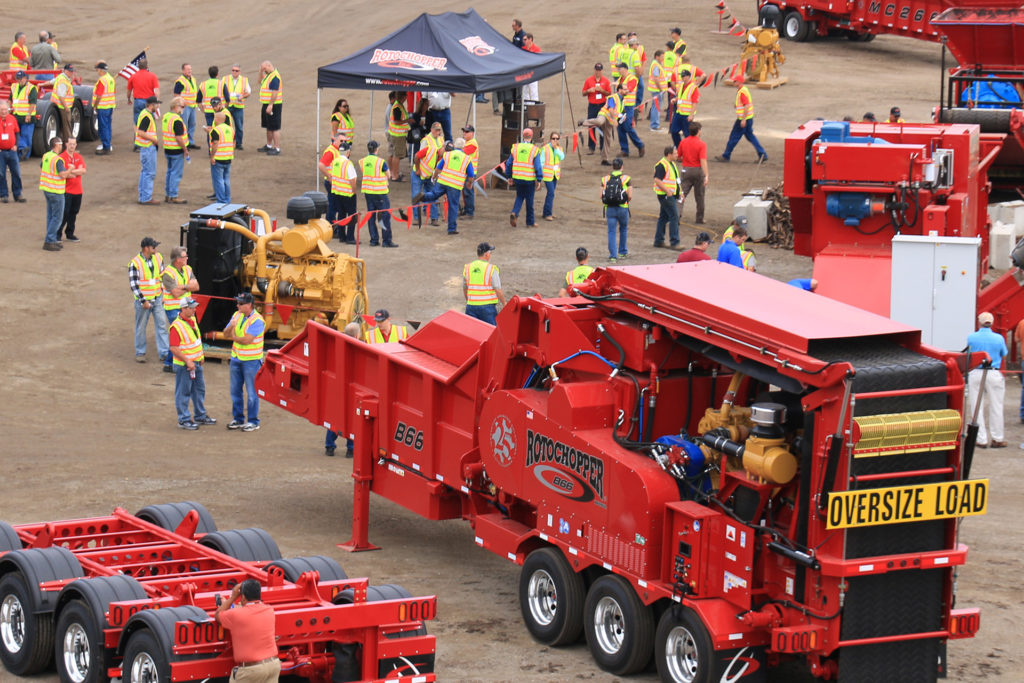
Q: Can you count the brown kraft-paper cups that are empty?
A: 0